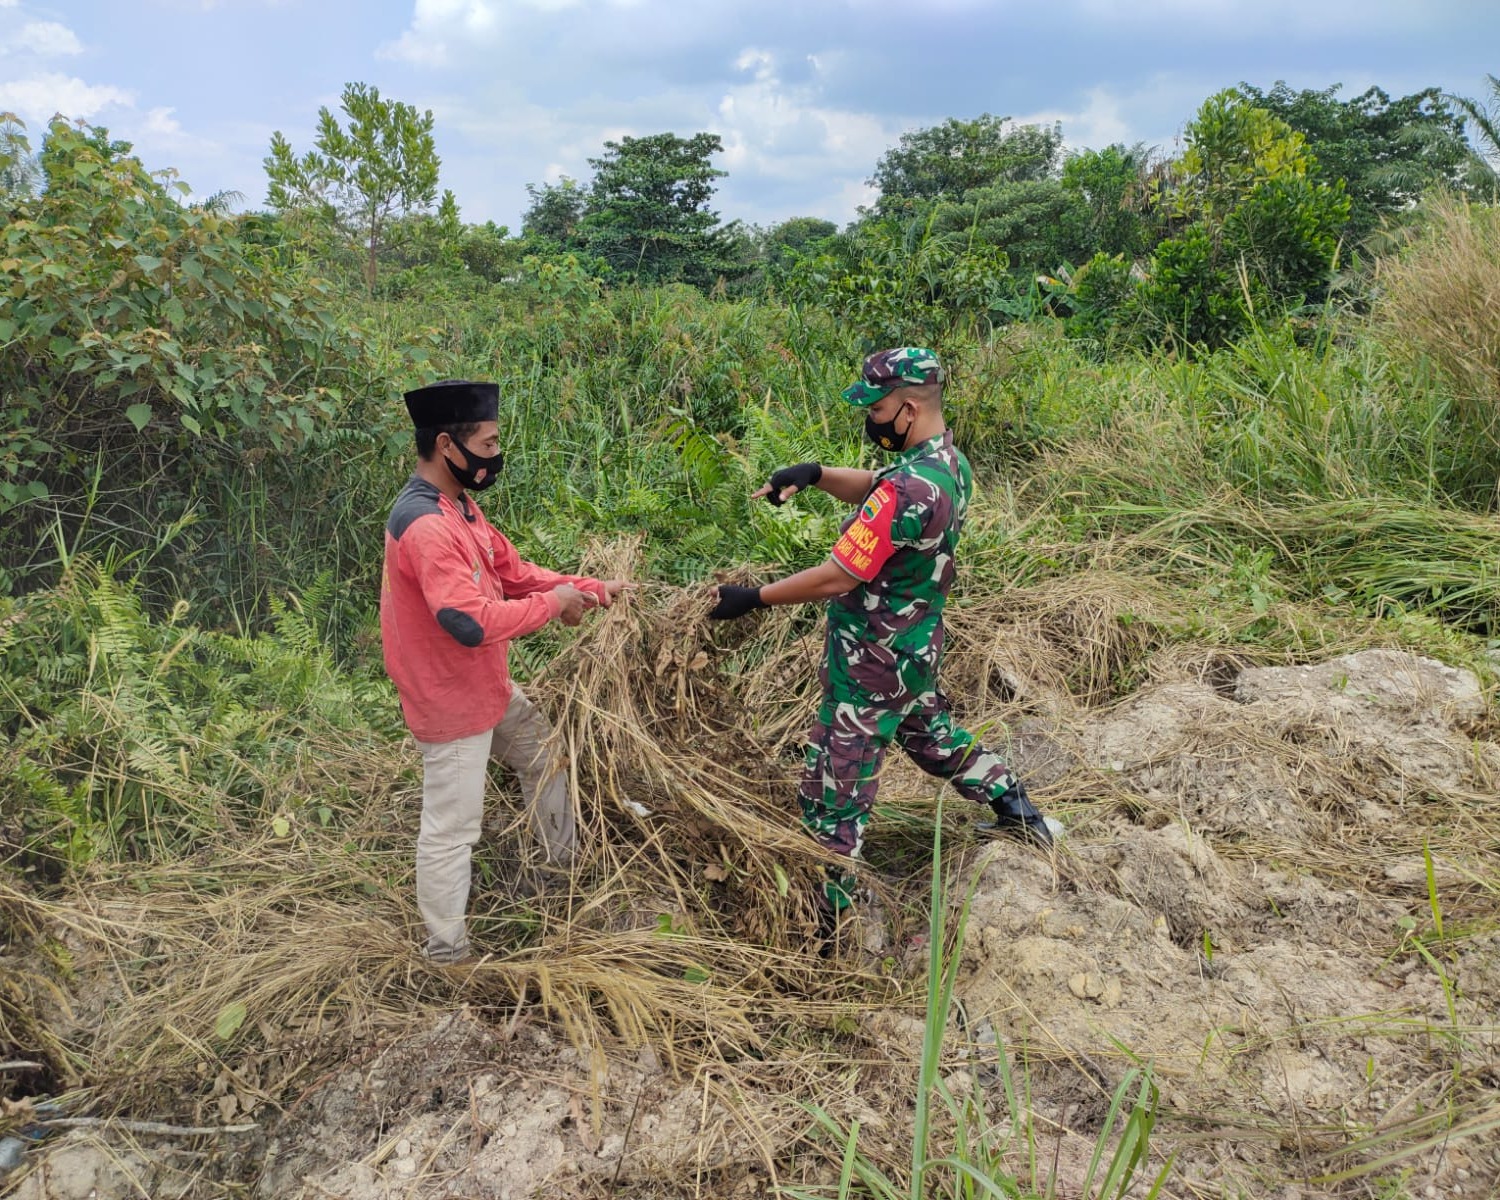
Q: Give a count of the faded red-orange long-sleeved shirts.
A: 1